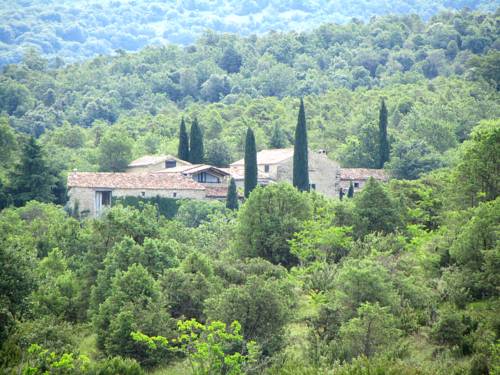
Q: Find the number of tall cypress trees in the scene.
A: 5